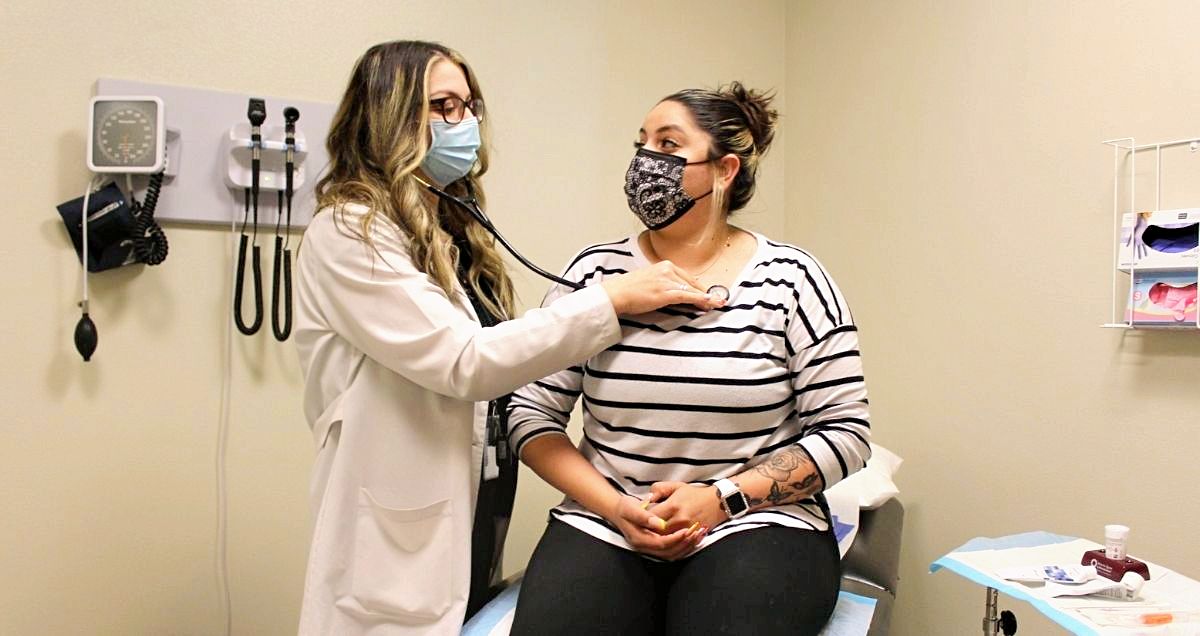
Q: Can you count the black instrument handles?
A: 2